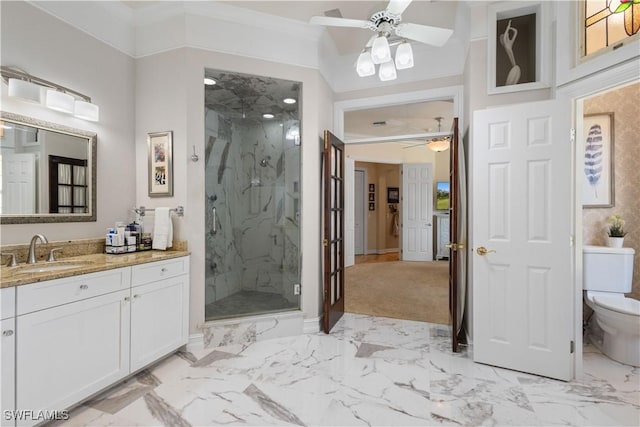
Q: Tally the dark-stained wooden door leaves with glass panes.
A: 2